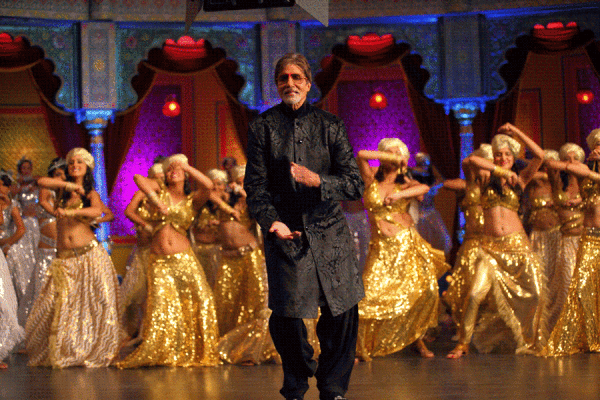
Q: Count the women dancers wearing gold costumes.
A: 11